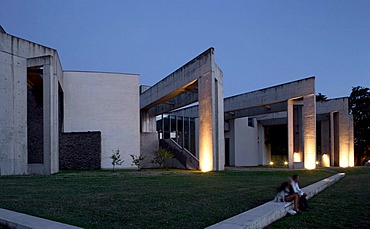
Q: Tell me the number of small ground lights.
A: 3